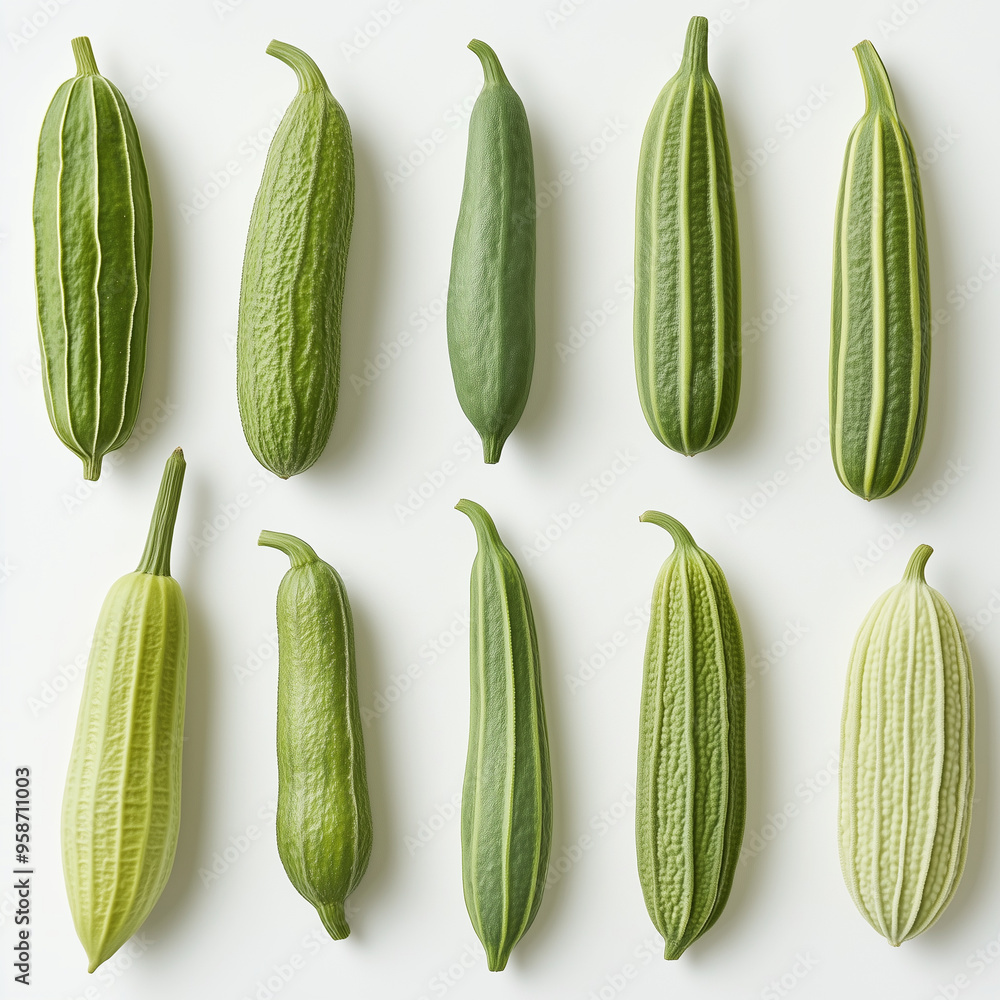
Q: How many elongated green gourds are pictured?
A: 10